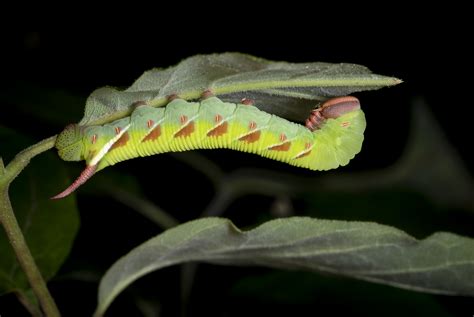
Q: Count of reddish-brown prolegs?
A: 4